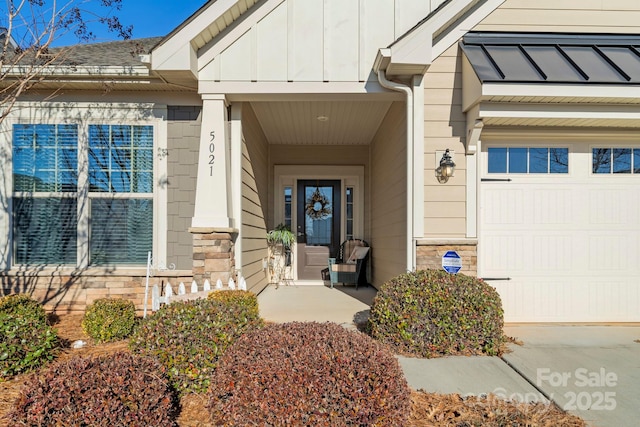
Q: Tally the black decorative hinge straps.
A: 2